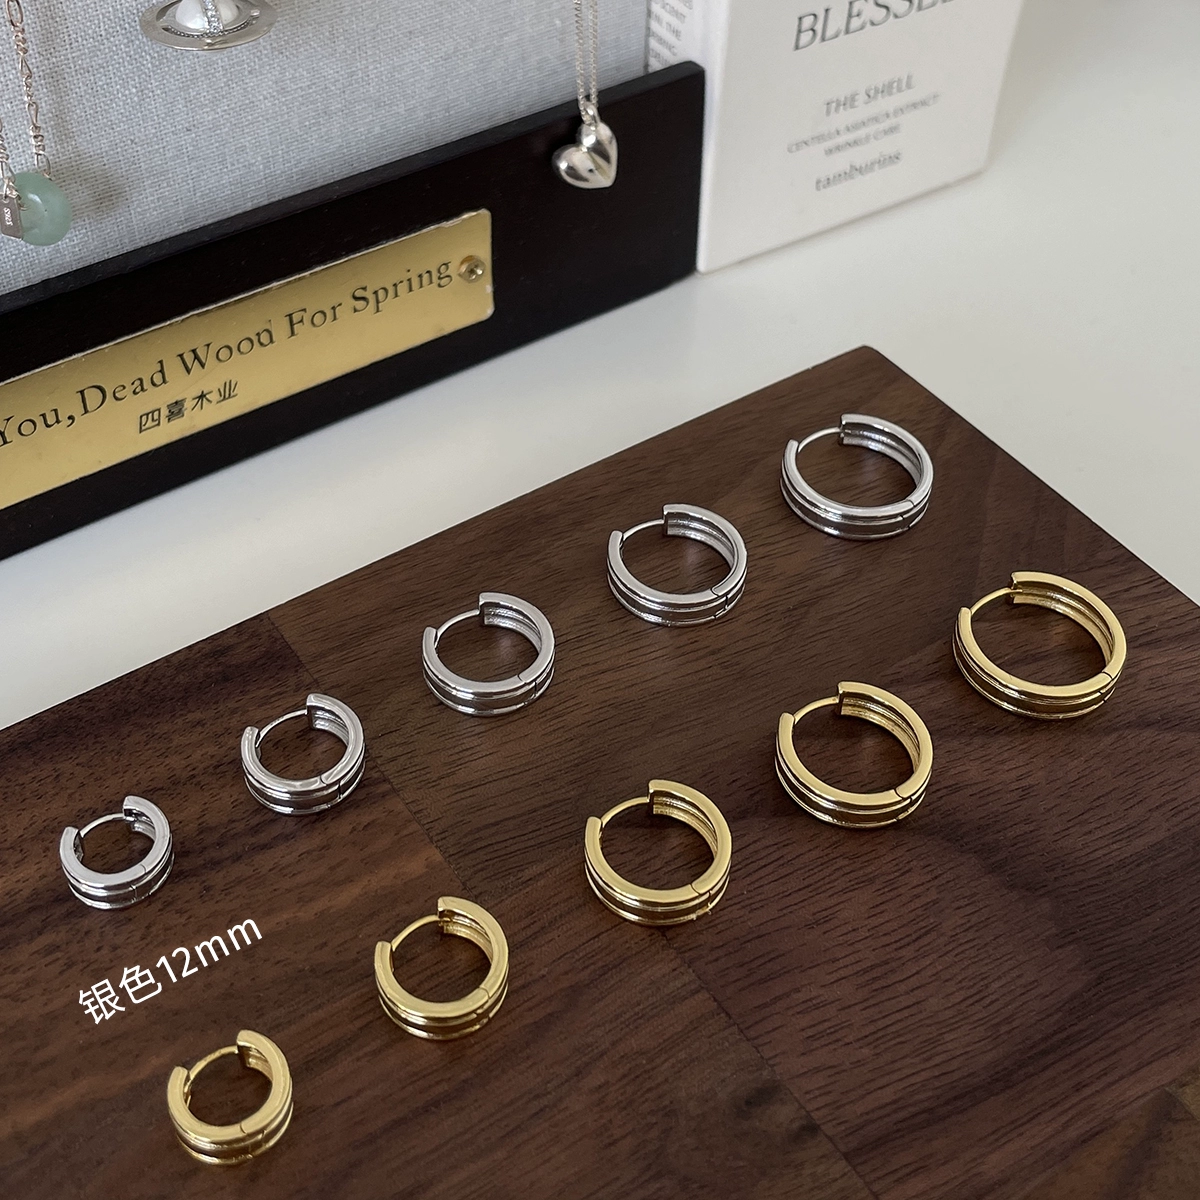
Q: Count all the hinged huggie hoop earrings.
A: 10